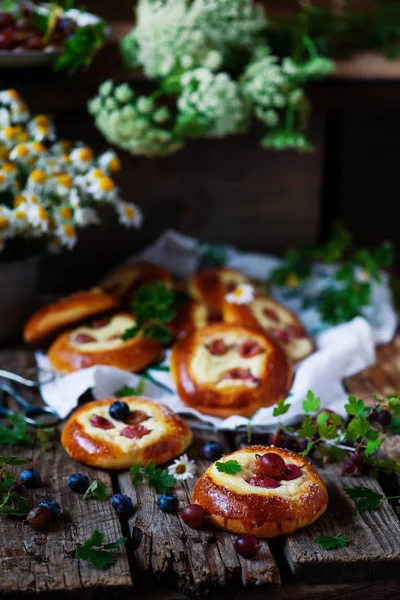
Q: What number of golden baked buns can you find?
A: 9